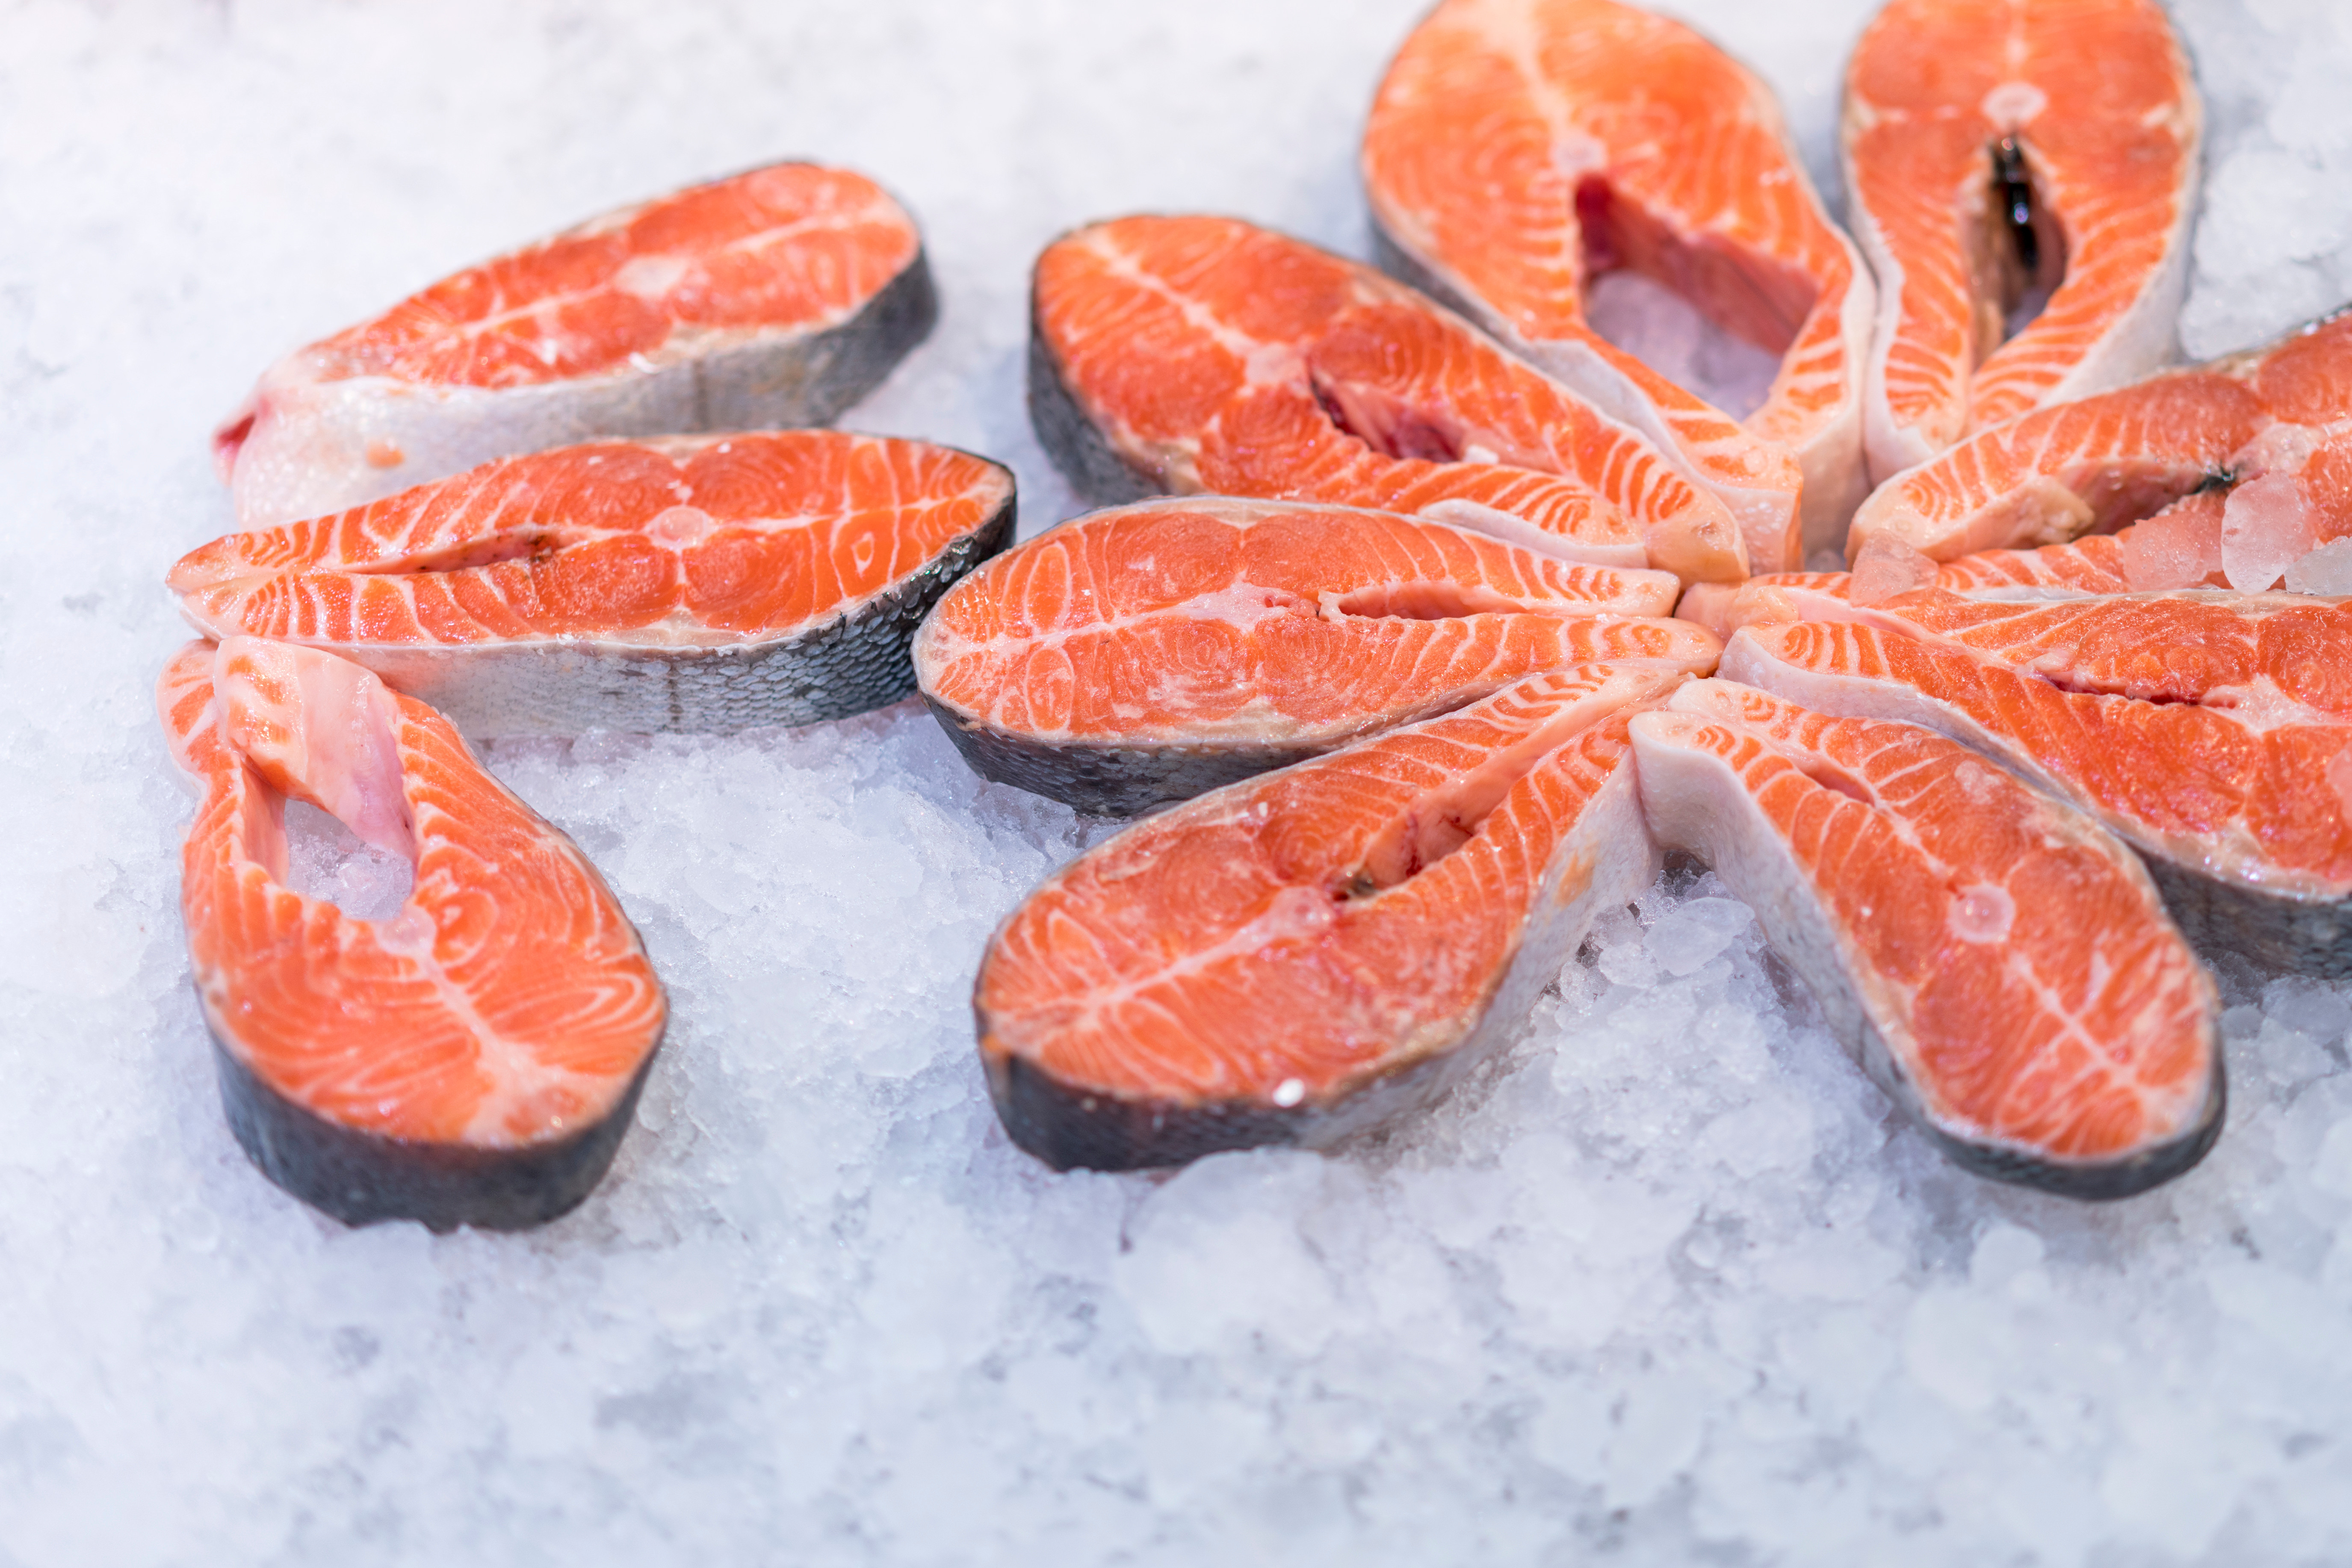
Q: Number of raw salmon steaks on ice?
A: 11